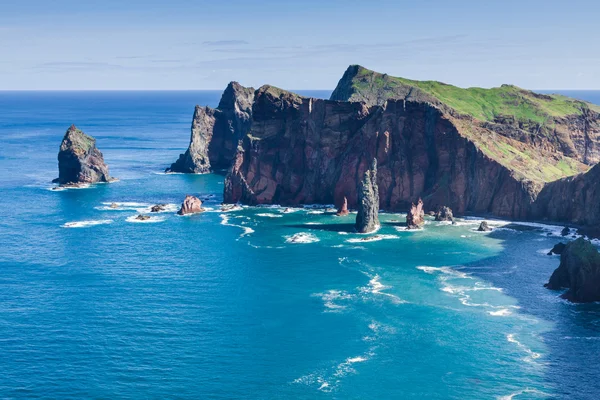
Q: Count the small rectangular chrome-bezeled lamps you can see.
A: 0